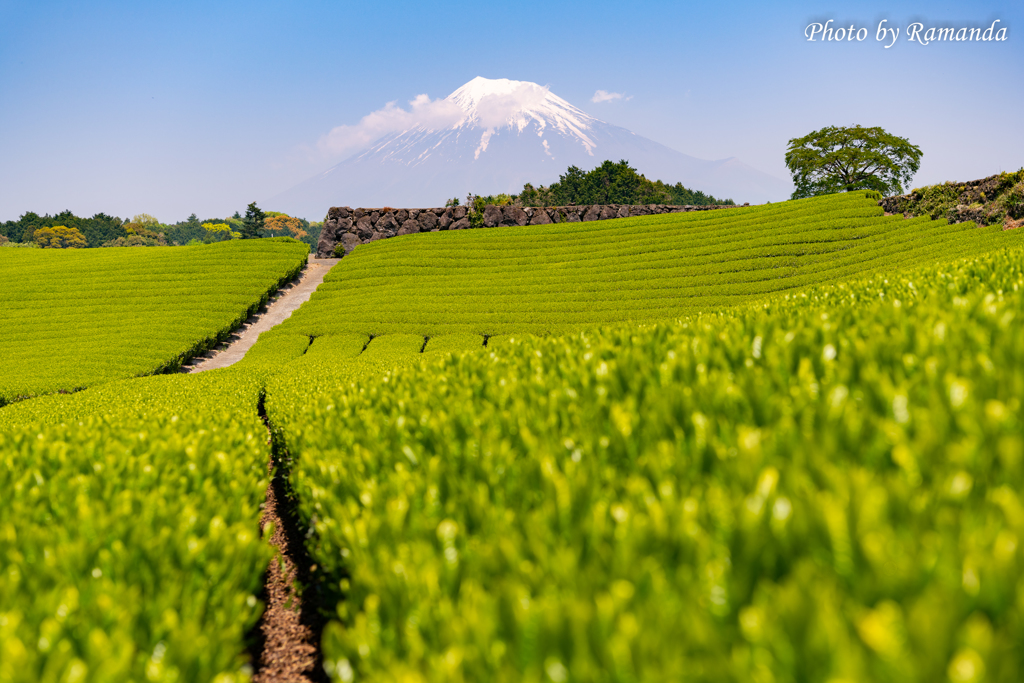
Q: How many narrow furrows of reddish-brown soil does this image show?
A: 1